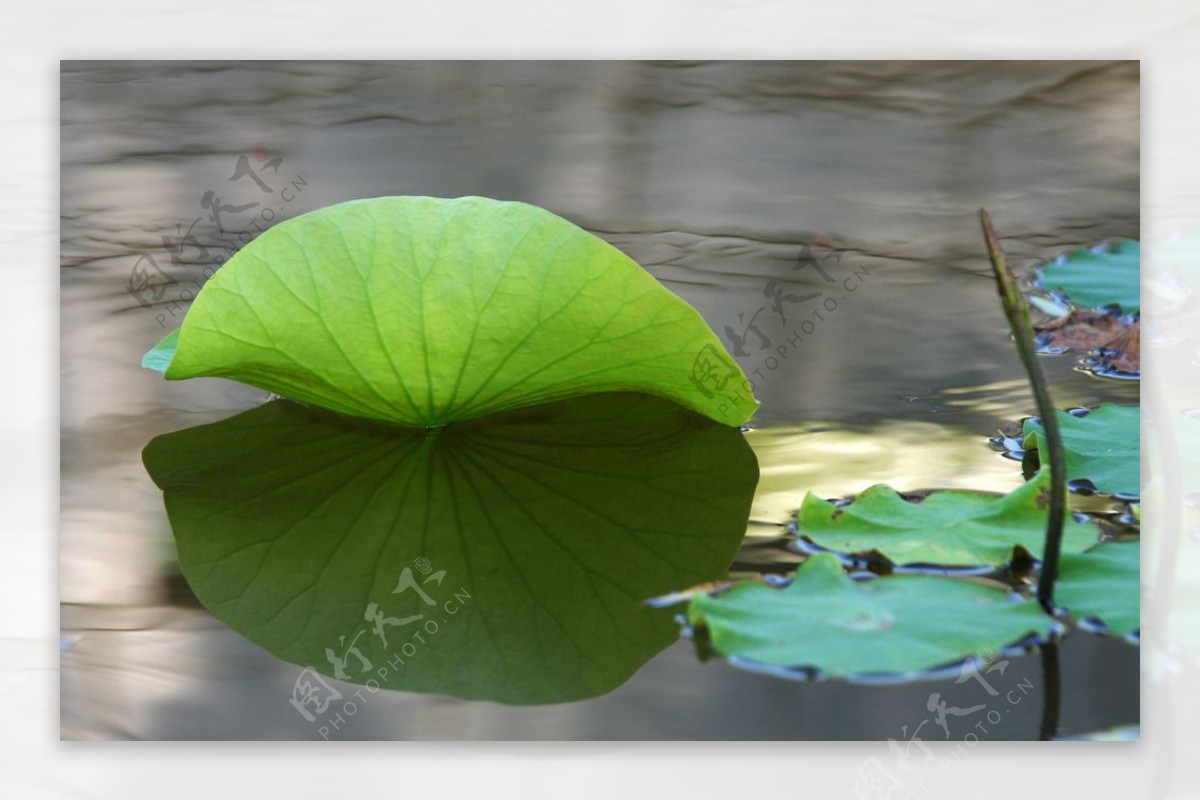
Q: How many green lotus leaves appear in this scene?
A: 6